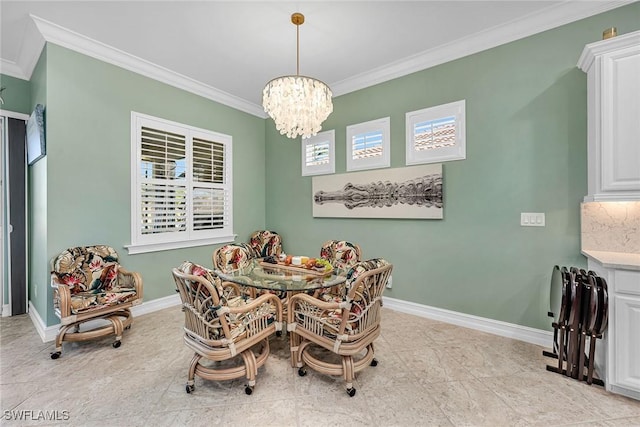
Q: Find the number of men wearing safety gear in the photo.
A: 0